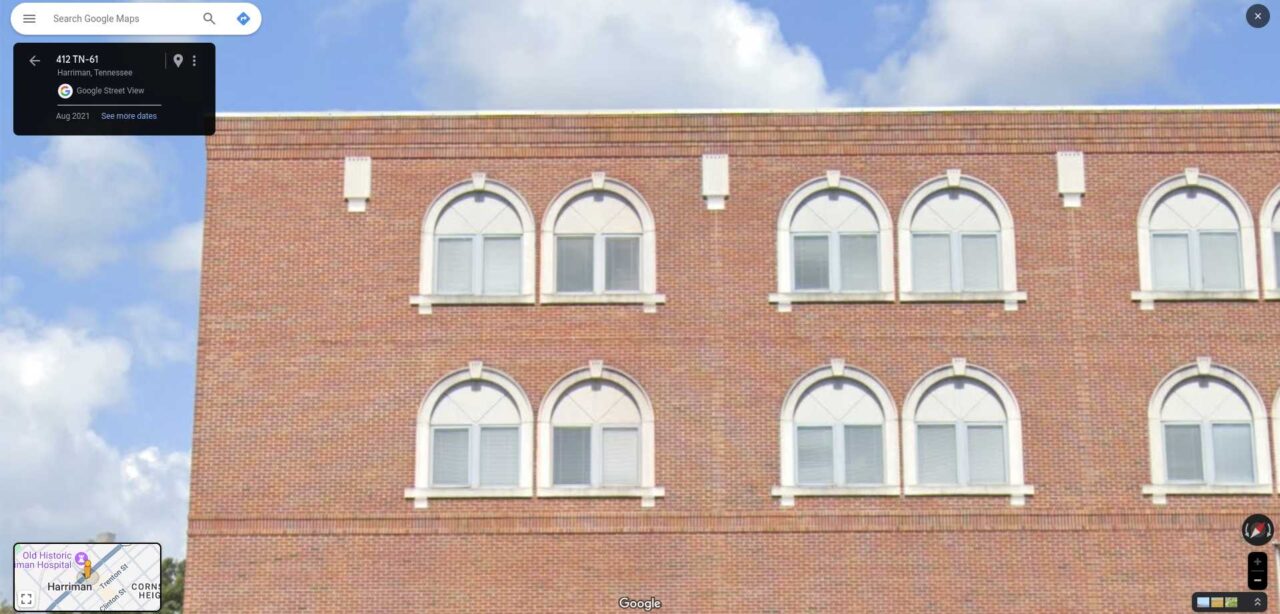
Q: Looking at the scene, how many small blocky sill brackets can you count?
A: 10